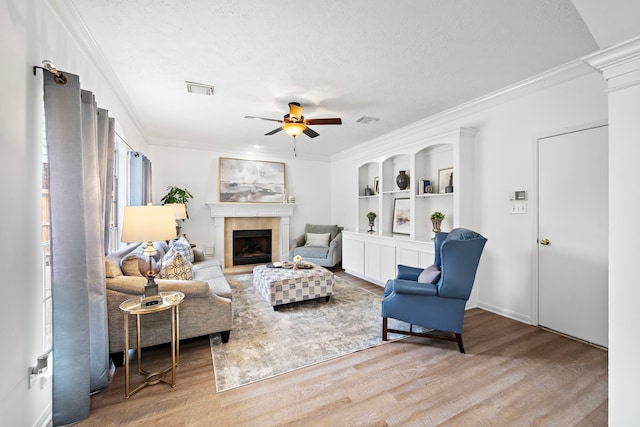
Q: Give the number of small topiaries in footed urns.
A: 2